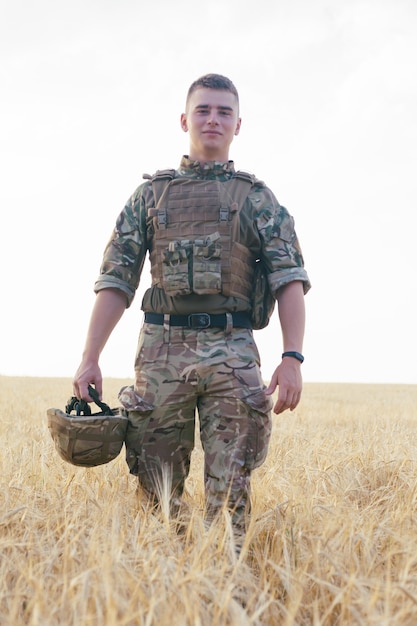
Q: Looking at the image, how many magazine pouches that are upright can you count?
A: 2